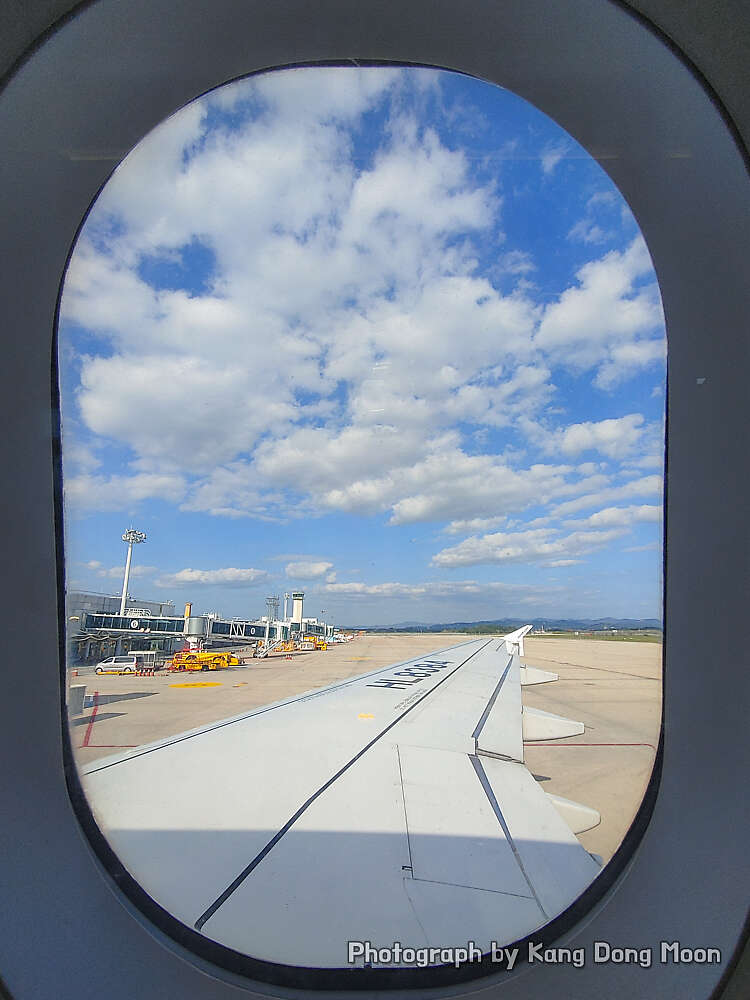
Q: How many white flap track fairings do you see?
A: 3